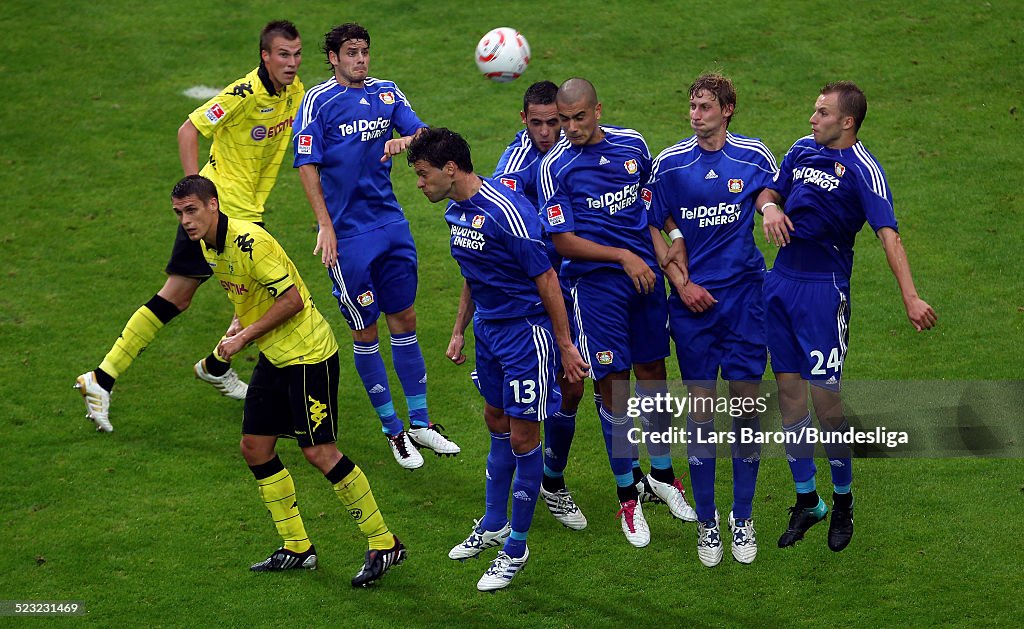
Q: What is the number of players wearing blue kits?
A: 6